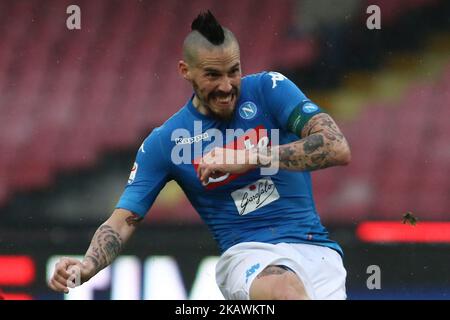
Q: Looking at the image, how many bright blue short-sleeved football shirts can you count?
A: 1